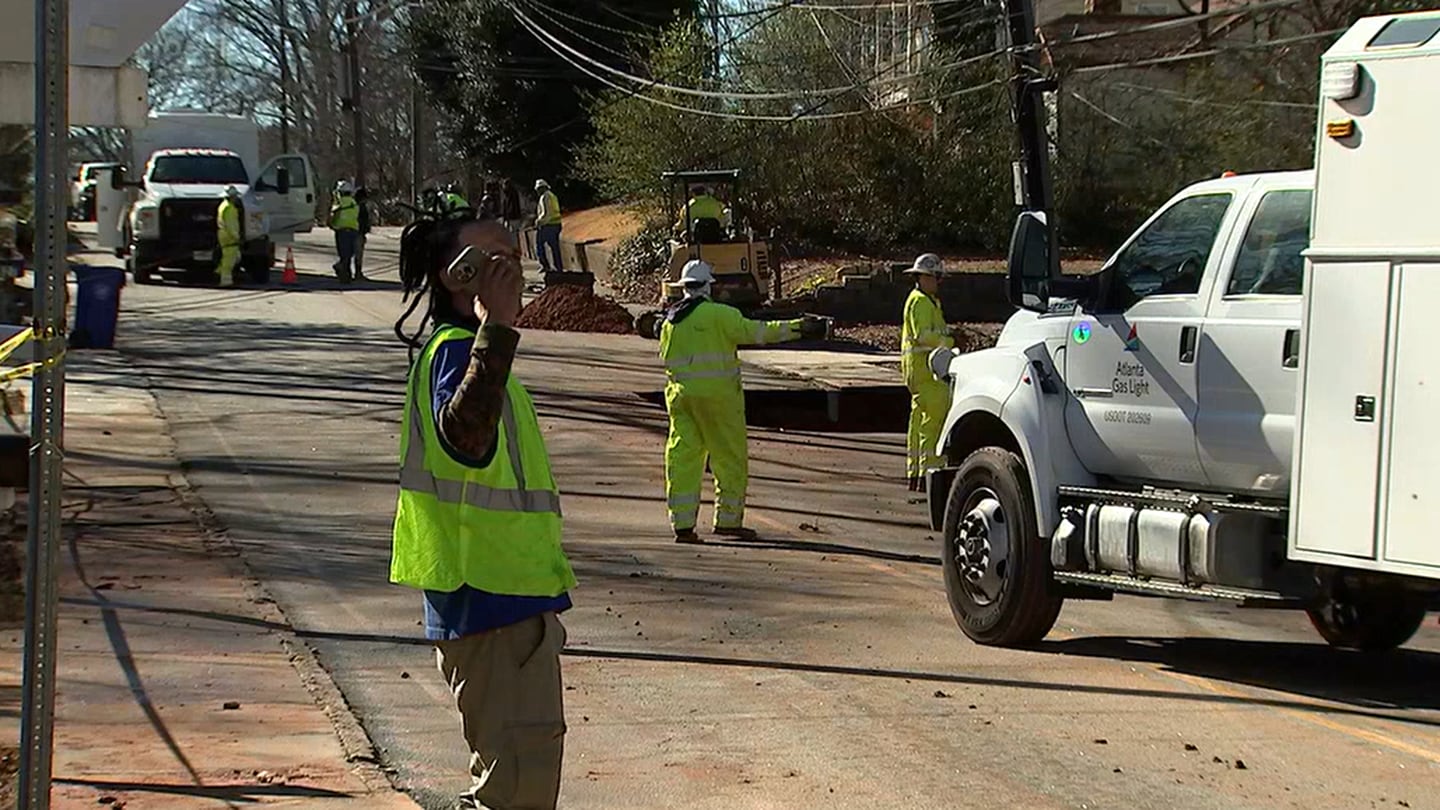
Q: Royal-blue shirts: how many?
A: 1